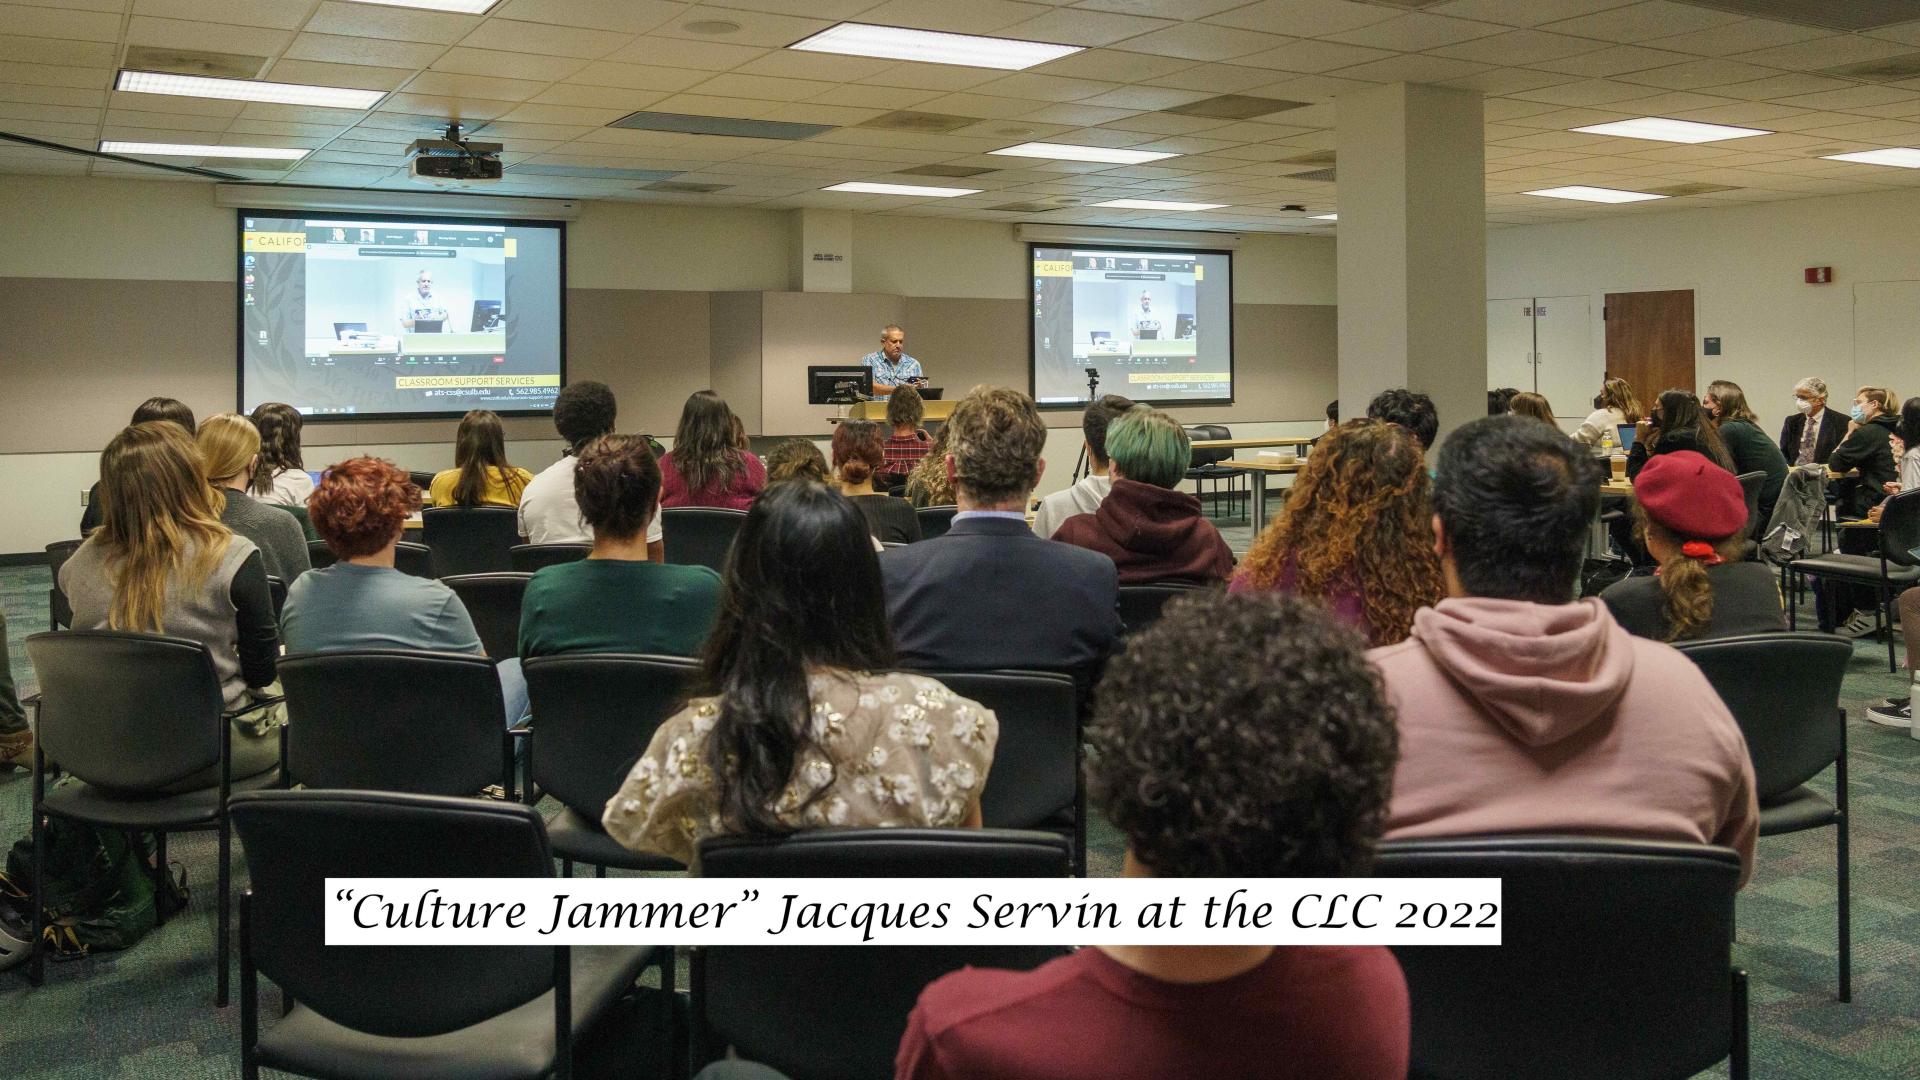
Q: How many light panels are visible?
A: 11